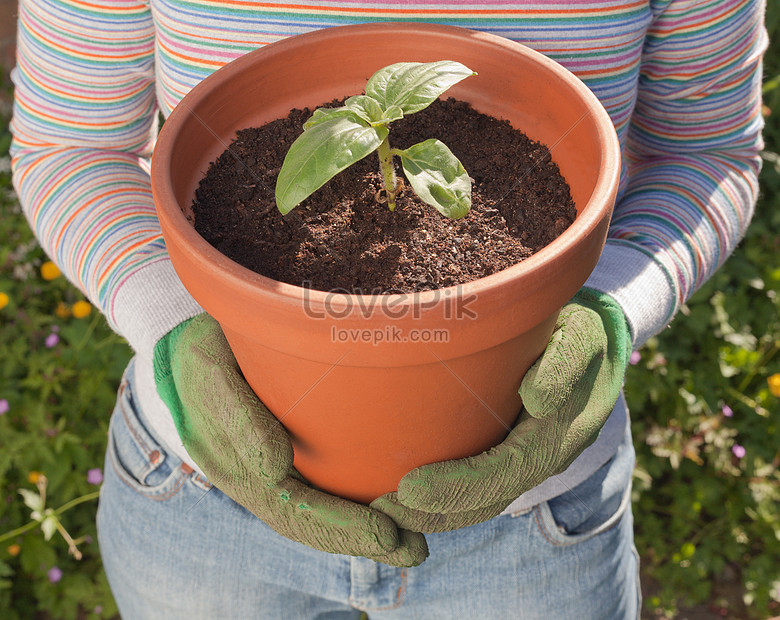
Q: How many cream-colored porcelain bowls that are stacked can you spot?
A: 0